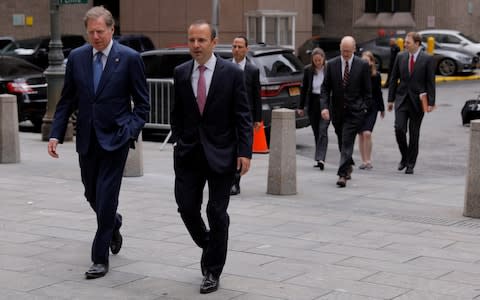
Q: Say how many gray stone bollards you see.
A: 4